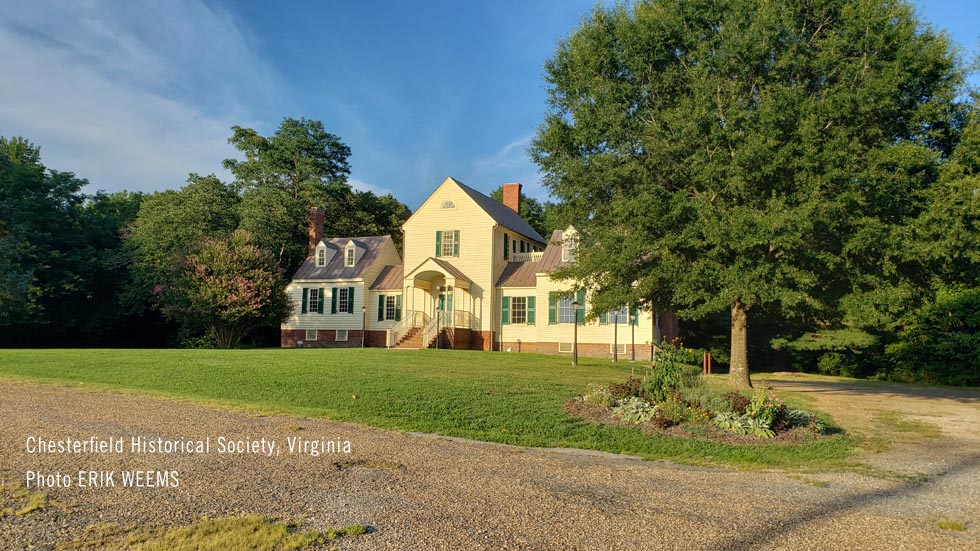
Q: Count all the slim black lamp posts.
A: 5